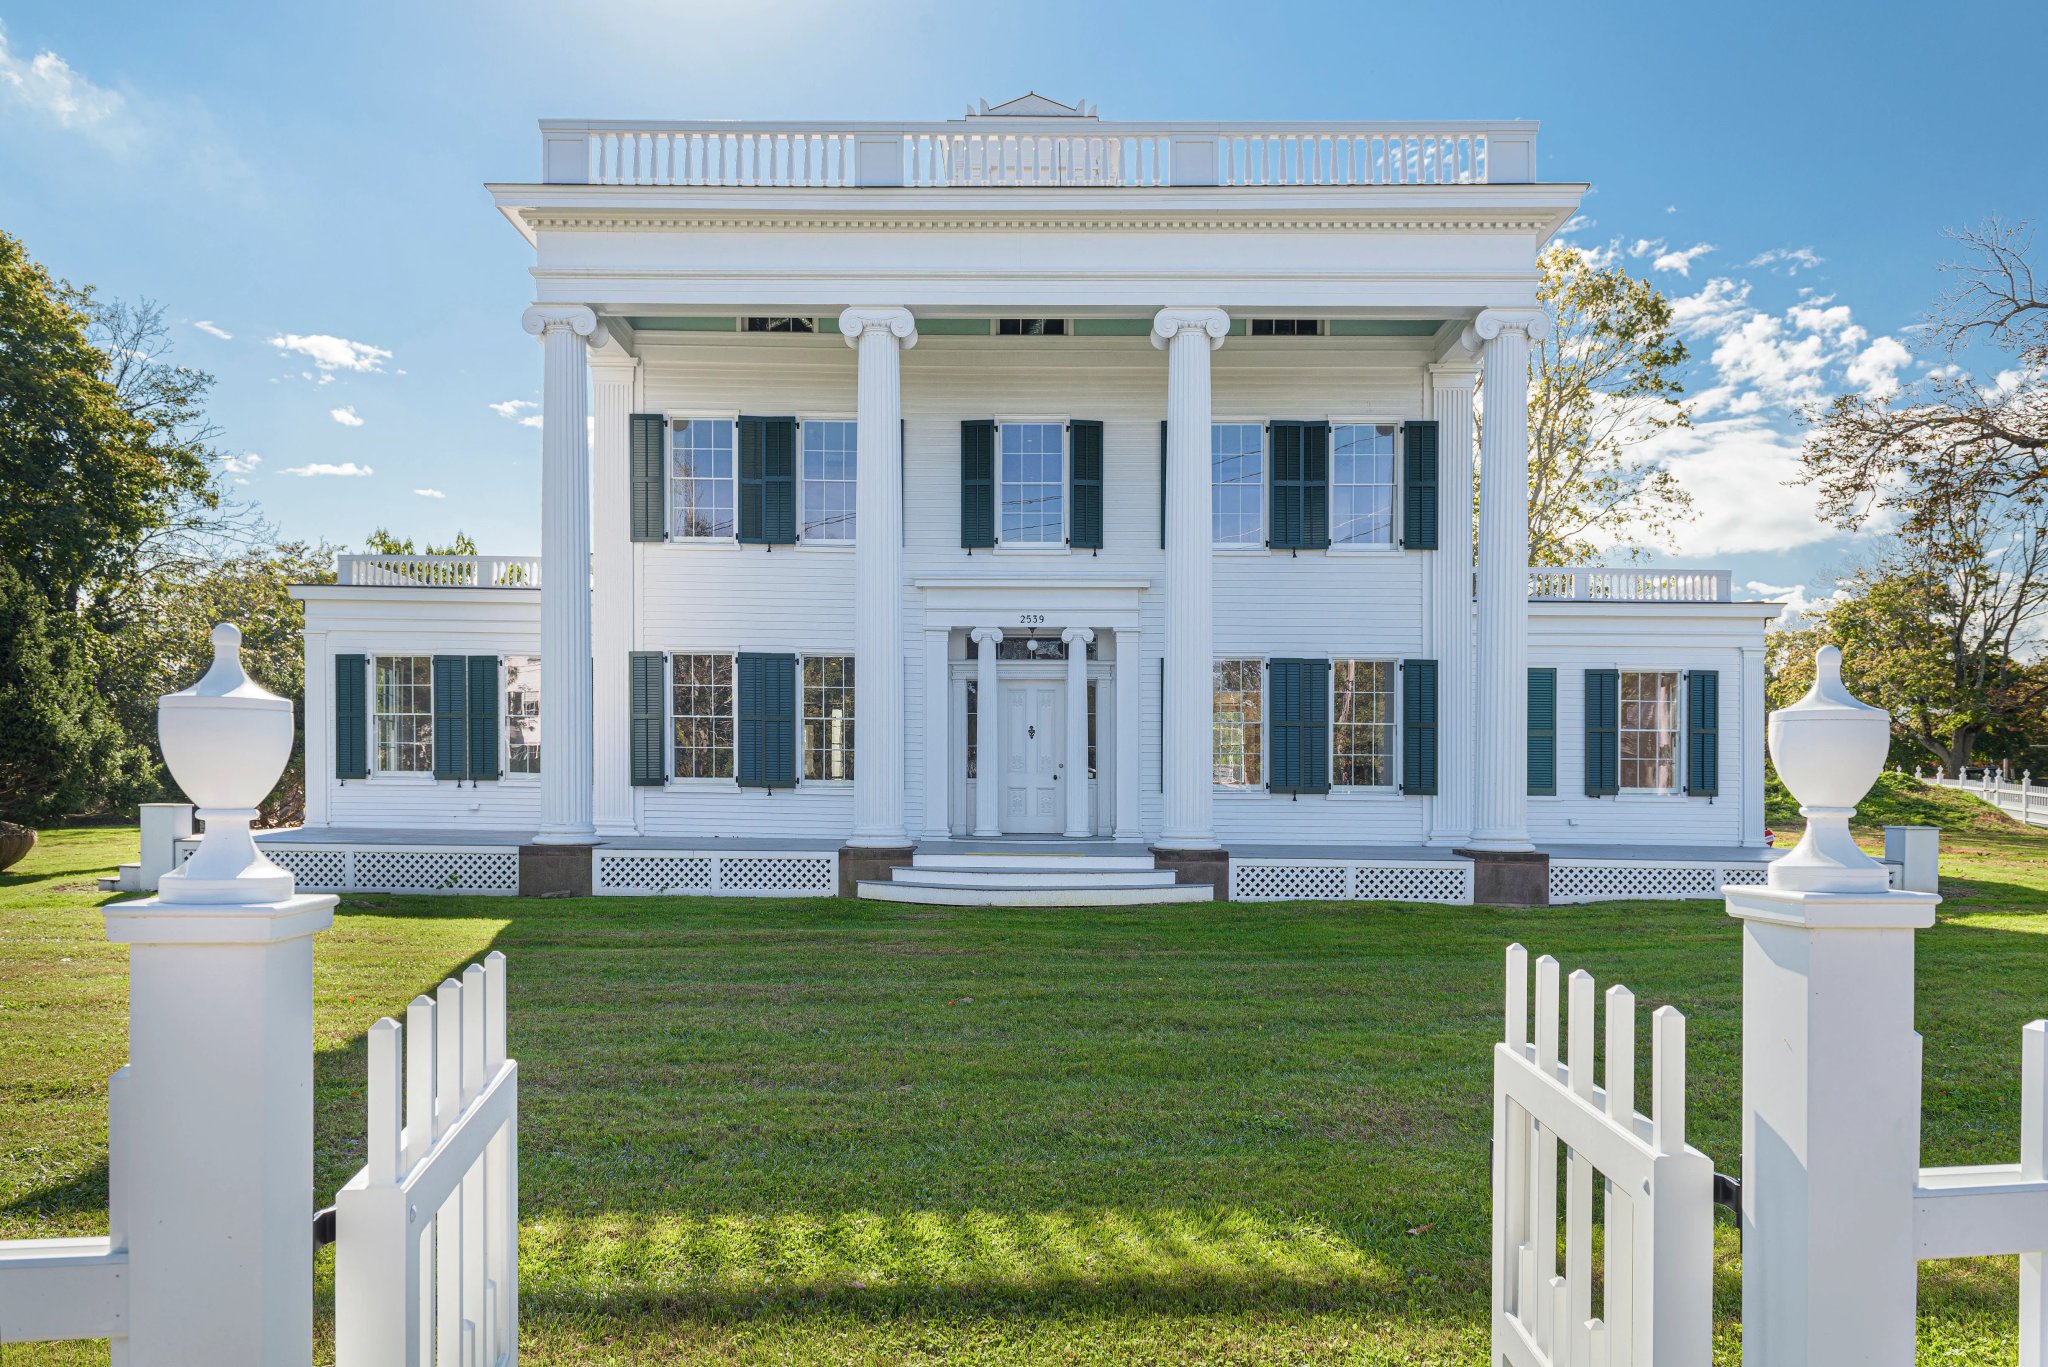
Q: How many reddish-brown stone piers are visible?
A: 4